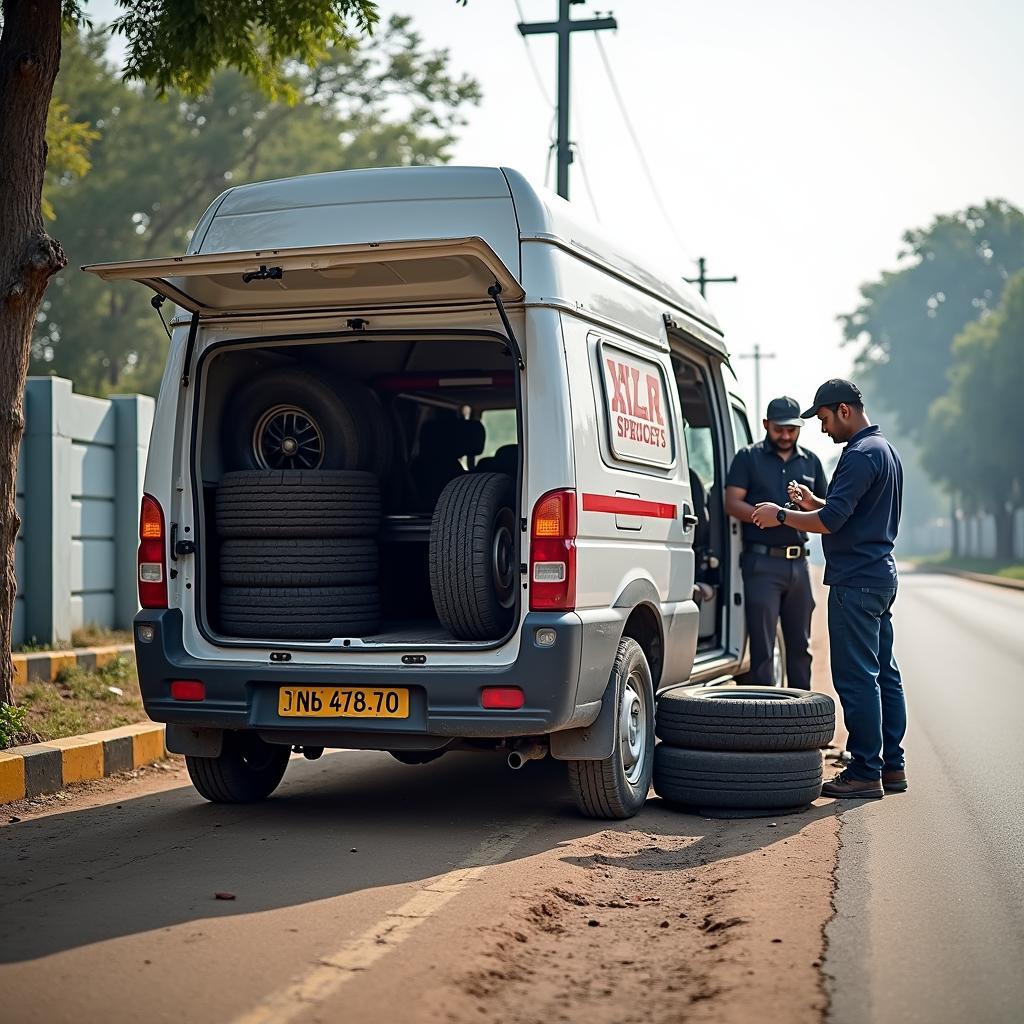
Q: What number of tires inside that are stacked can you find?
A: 3